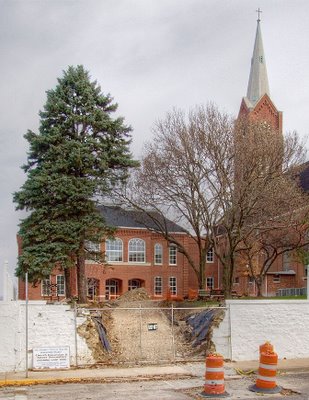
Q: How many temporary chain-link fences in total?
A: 1